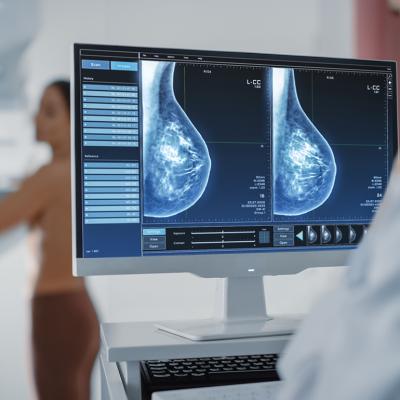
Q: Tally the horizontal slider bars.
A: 2